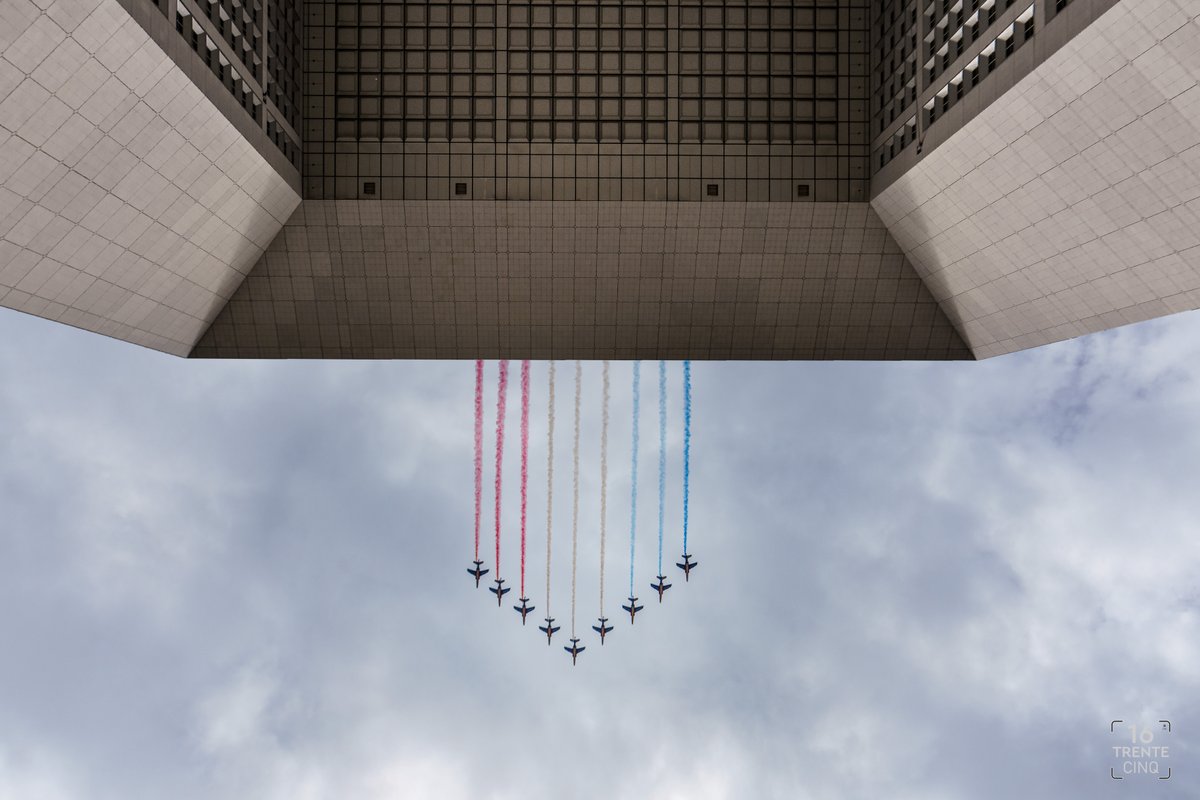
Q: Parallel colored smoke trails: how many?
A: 9